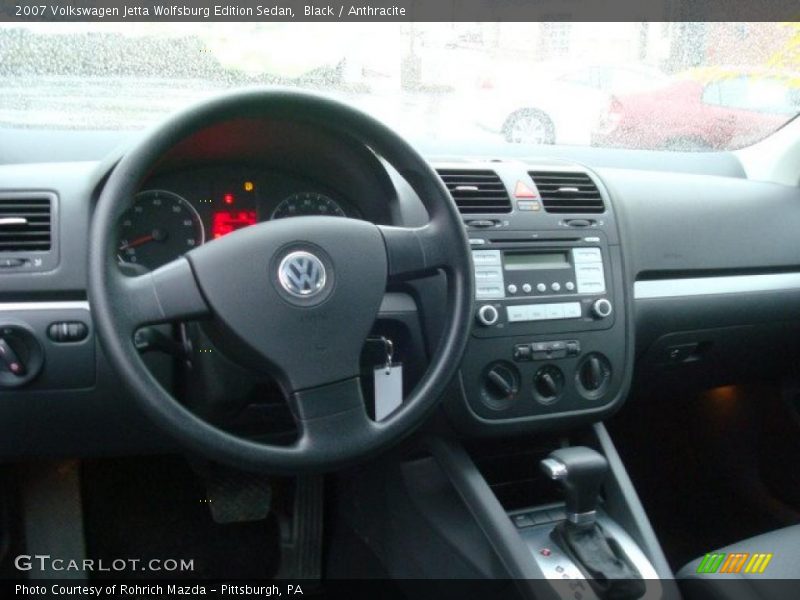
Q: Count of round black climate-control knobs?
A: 3